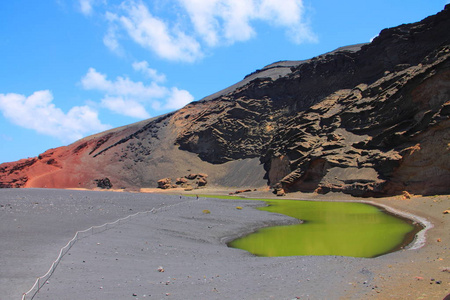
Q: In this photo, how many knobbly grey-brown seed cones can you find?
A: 0